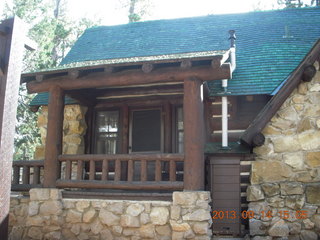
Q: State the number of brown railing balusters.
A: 12